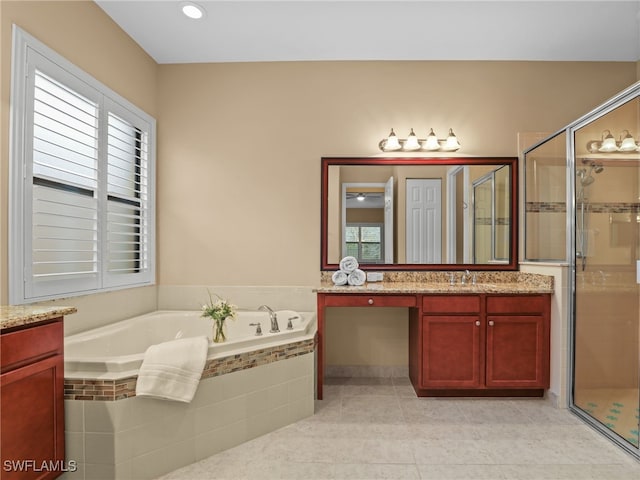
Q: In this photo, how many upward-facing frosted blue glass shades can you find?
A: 0